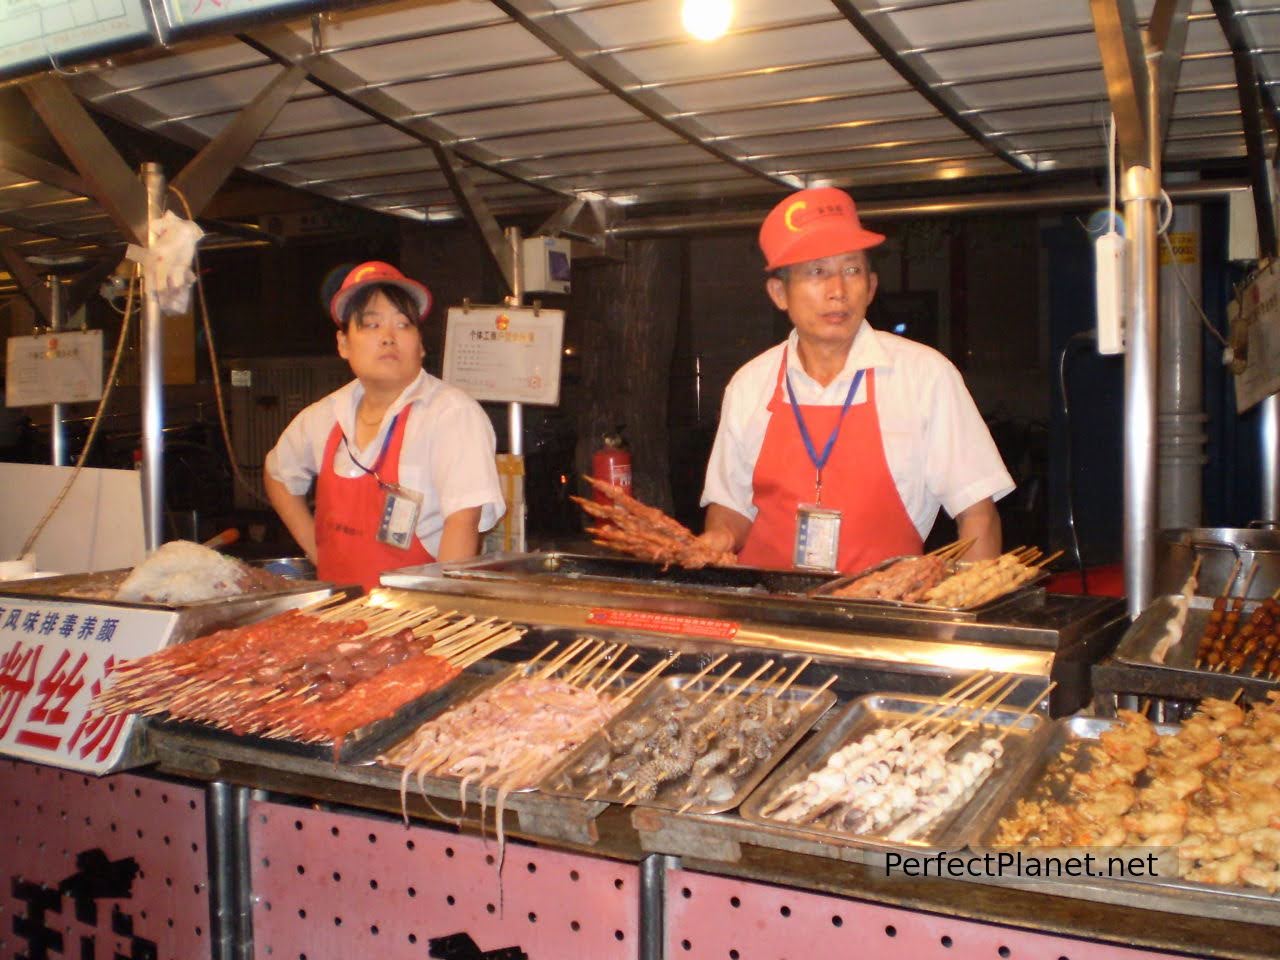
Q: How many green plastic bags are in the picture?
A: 0